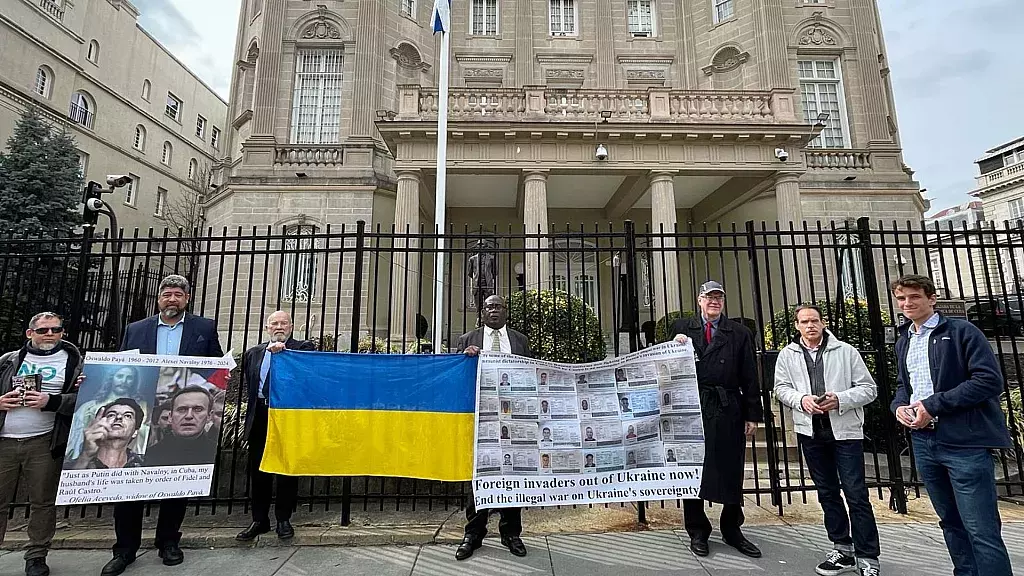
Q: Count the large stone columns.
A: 4